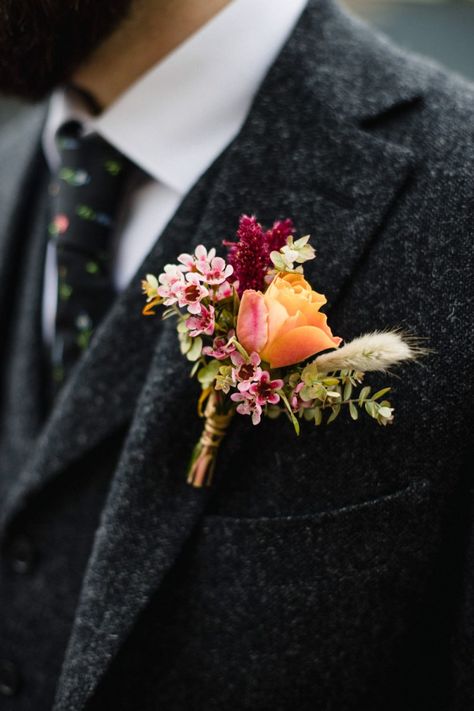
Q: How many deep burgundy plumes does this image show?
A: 2